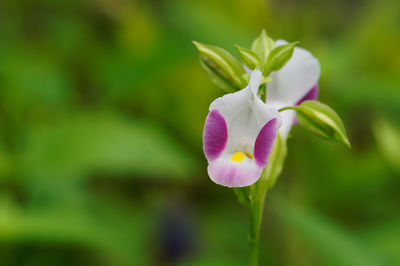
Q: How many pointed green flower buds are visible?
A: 5